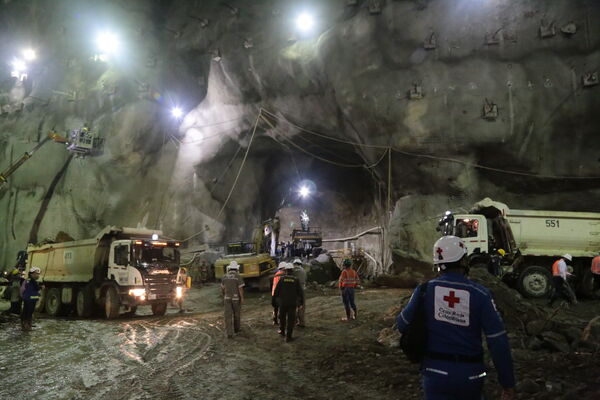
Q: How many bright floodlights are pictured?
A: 6